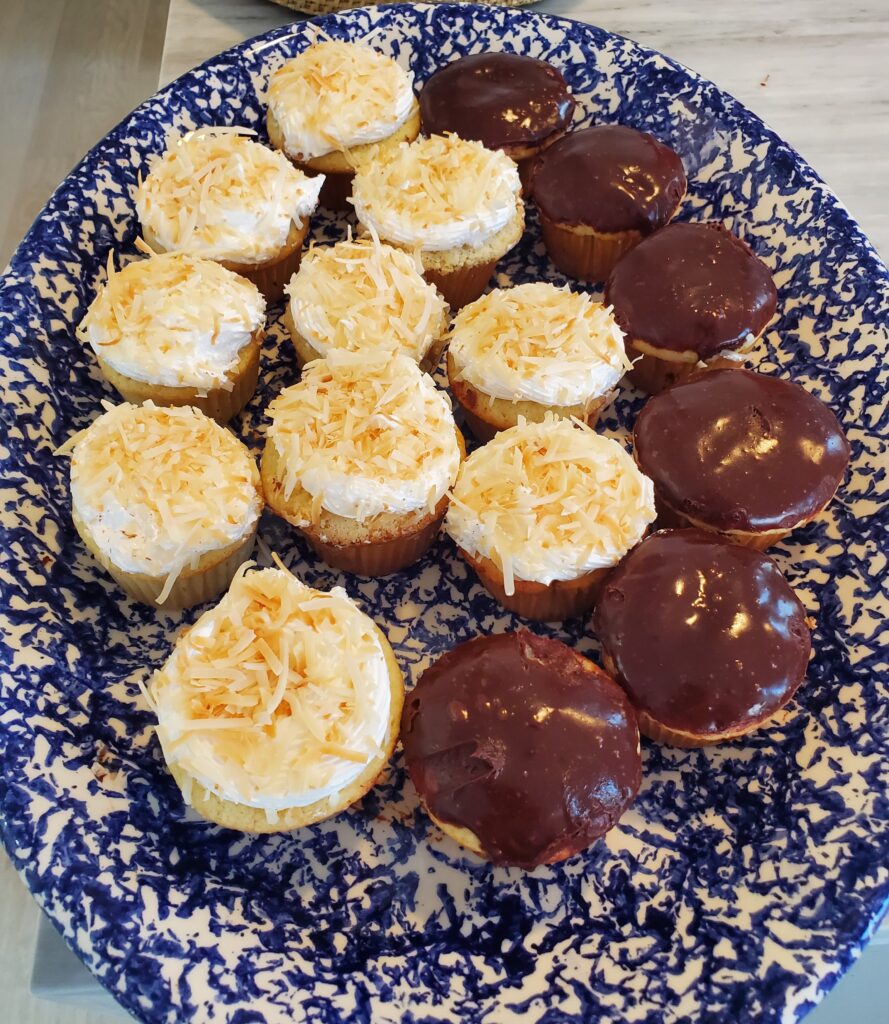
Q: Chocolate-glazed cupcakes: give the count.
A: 6